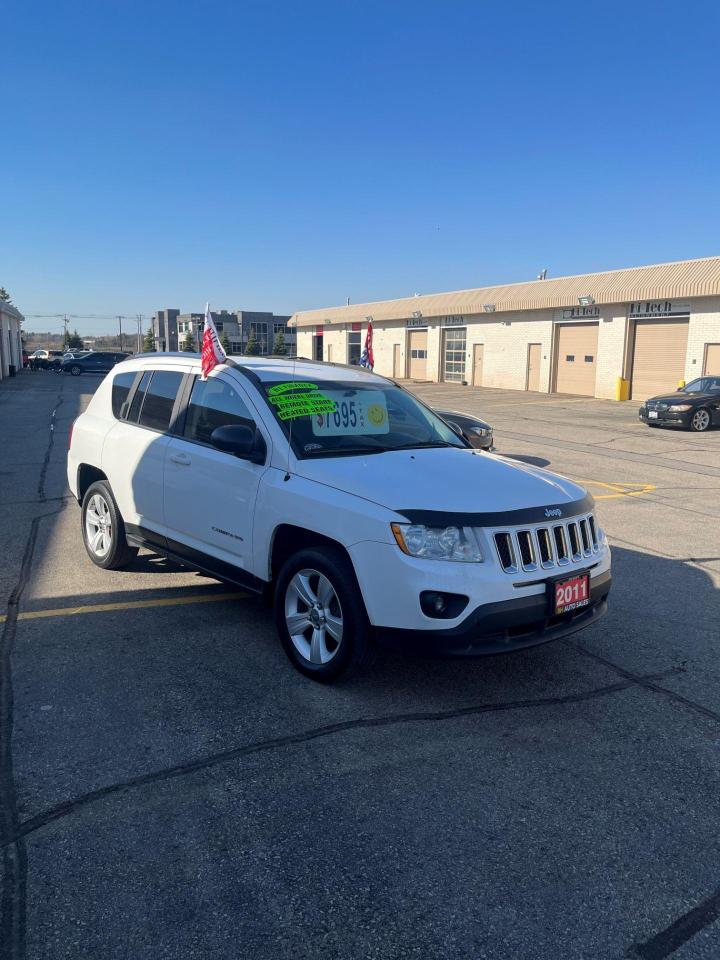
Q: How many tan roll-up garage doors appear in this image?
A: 3